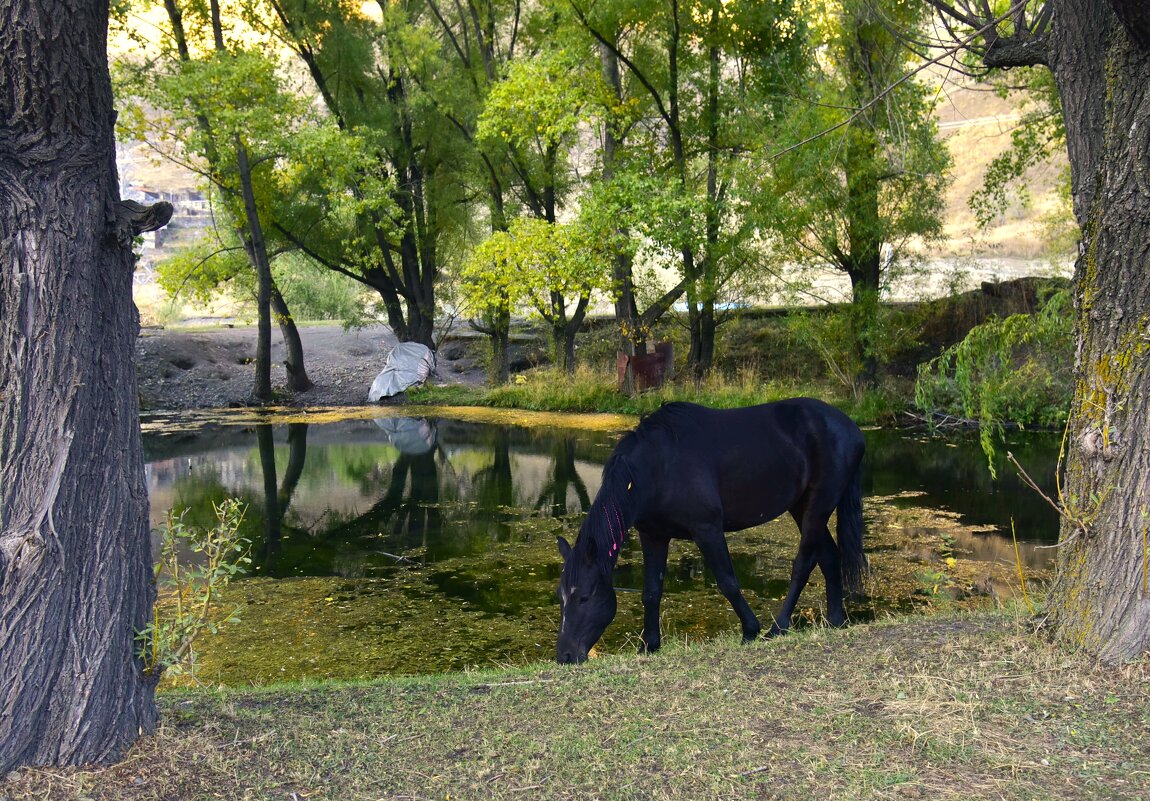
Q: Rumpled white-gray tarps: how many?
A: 1